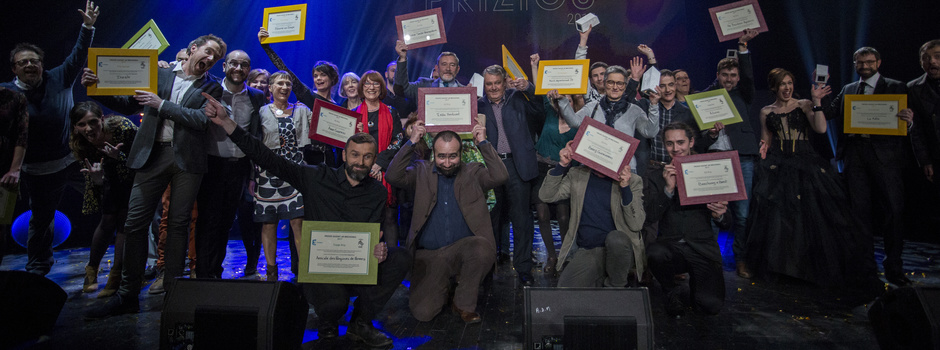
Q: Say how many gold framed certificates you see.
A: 5